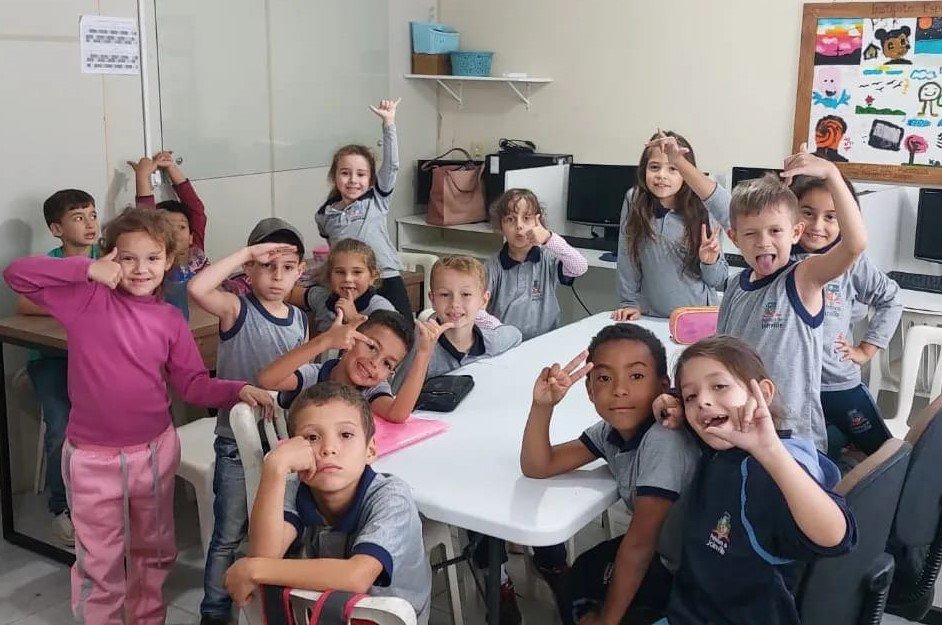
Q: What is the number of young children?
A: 15